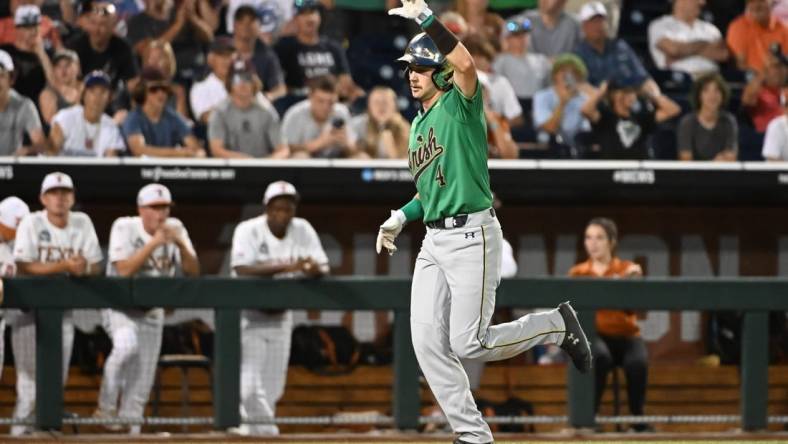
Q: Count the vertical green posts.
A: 5